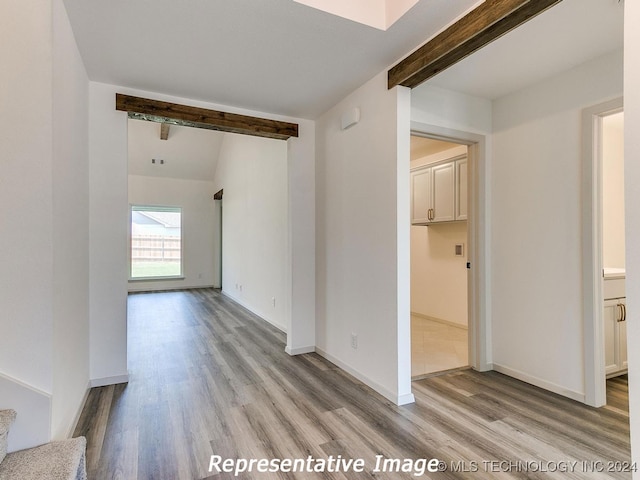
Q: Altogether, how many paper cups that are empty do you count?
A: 0